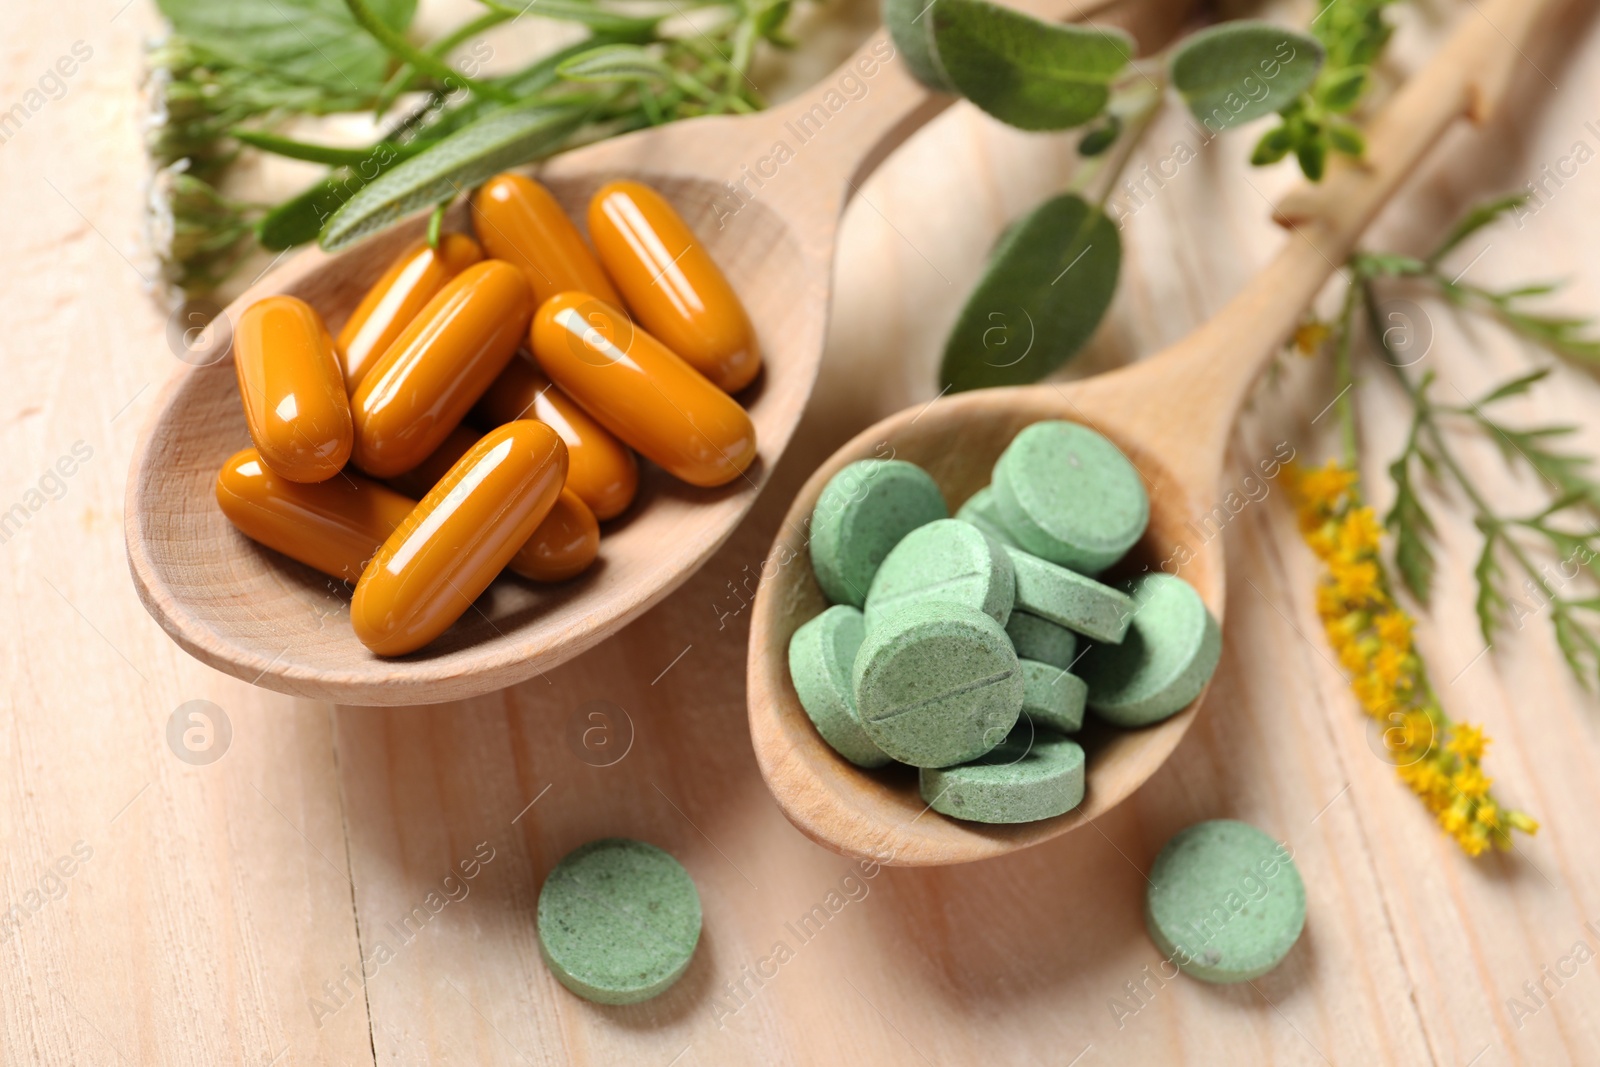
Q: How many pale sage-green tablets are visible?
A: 13